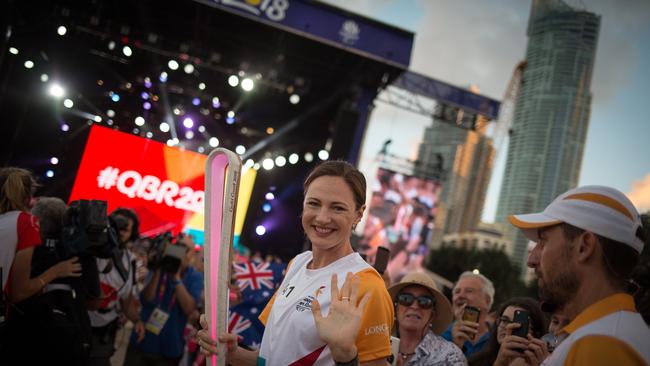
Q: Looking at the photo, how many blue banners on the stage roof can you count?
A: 2